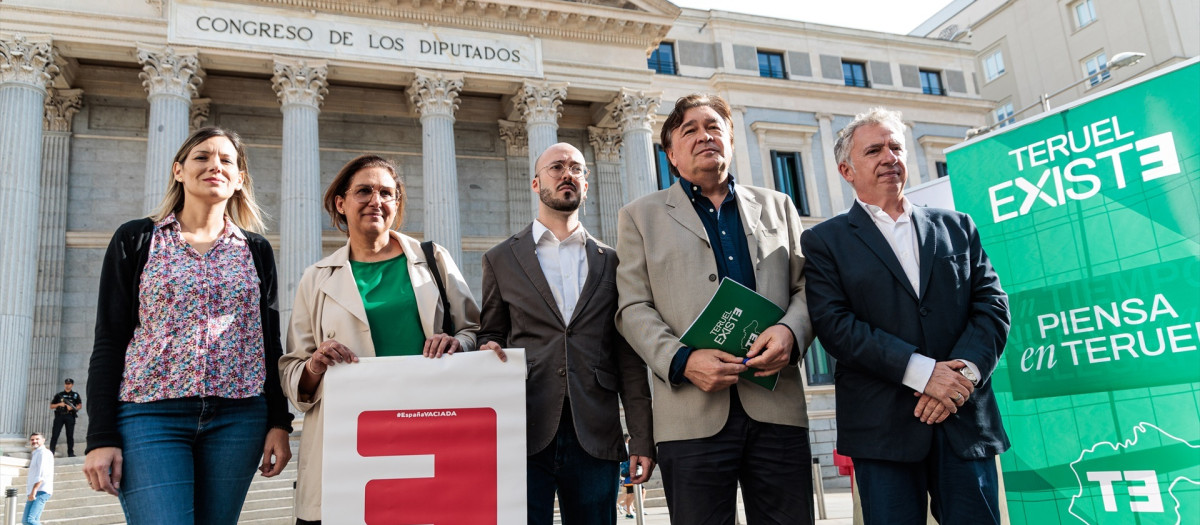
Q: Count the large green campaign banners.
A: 1